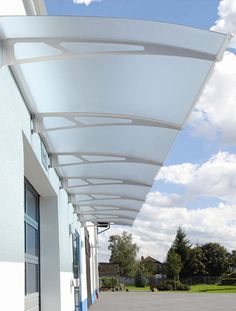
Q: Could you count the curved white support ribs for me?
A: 8